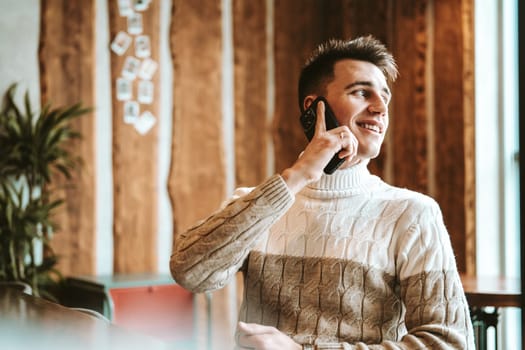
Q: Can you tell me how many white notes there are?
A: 11